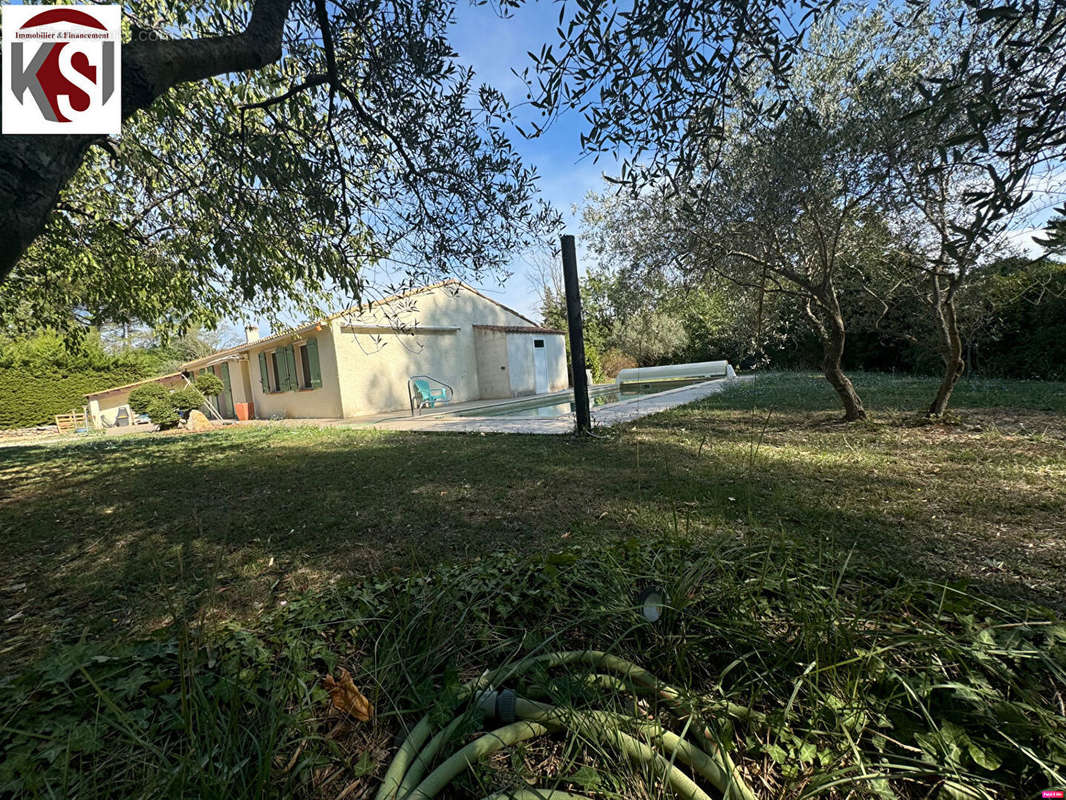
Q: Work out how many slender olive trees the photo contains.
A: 2